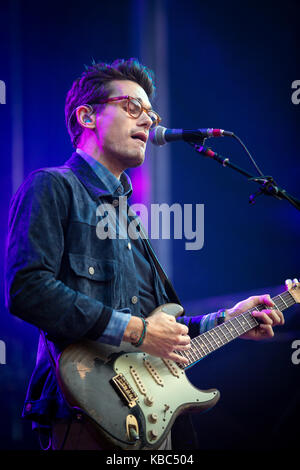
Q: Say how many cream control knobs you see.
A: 3